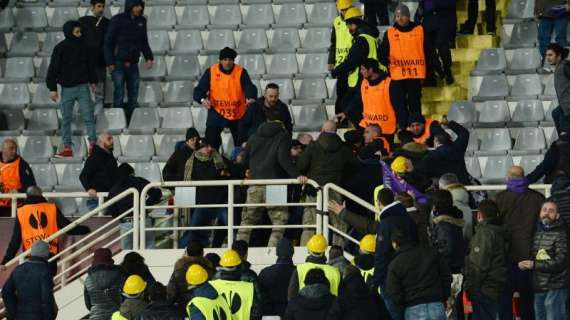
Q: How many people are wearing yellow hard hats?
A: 8